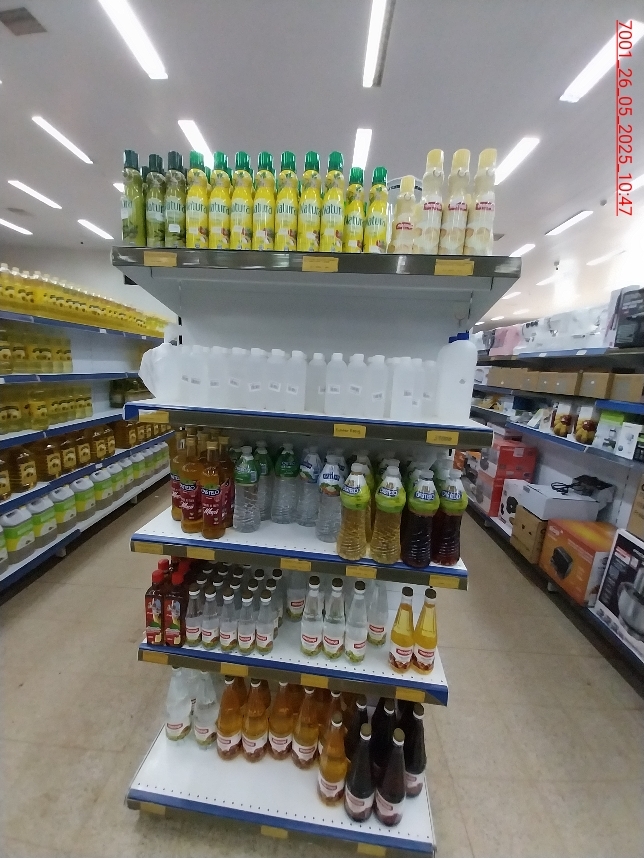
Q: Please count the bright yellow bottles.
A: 9